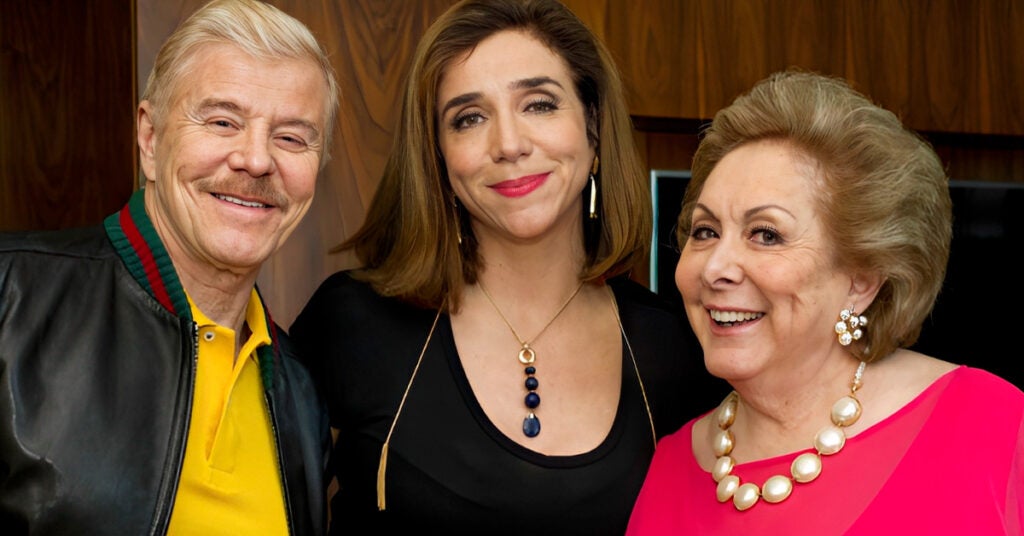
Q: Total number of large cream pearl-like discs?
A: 9